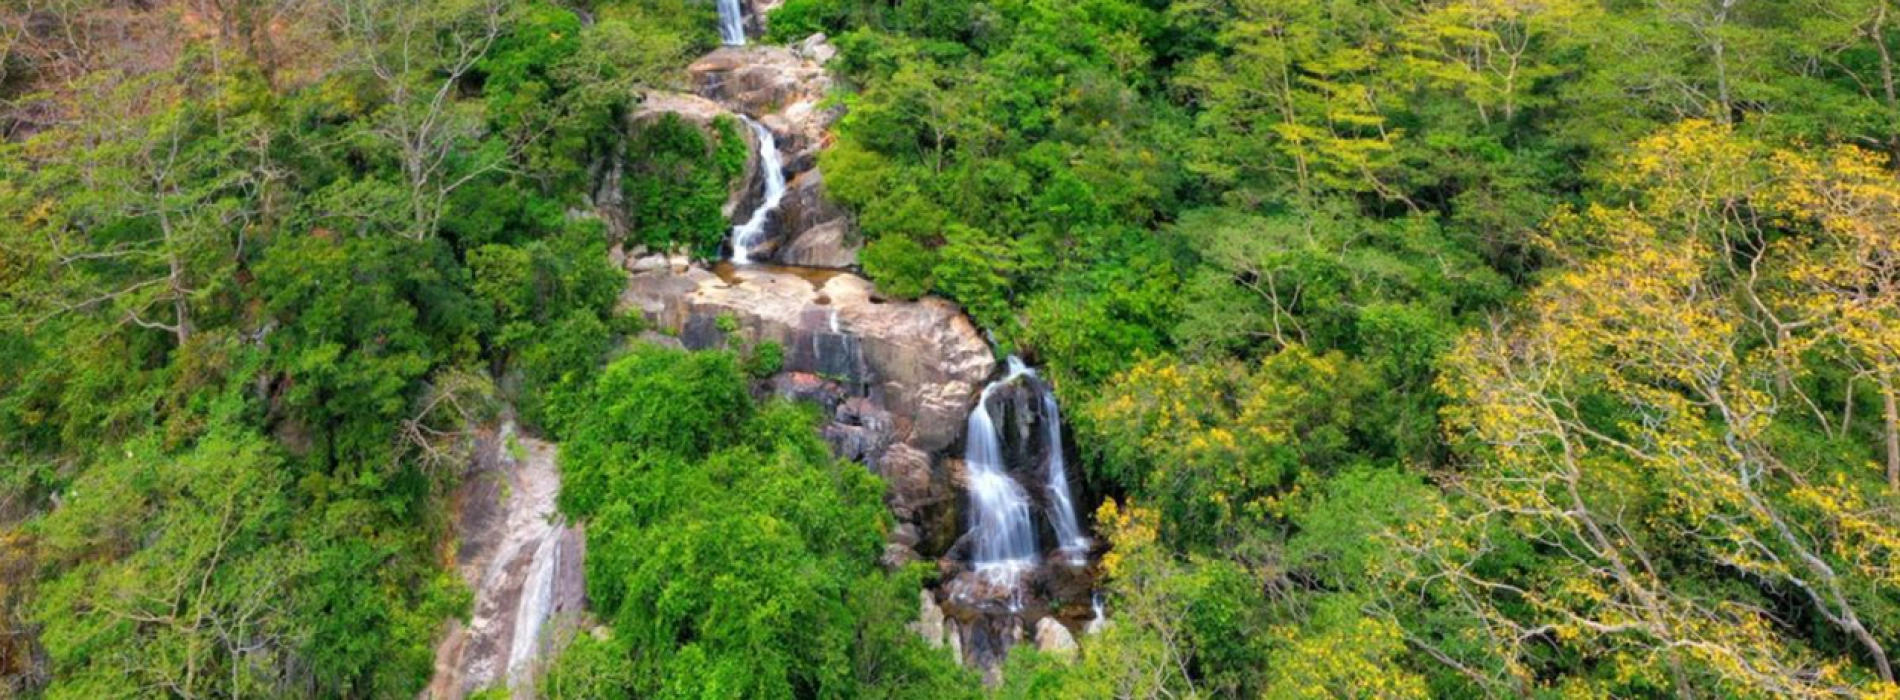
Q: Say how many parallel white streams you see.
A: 2